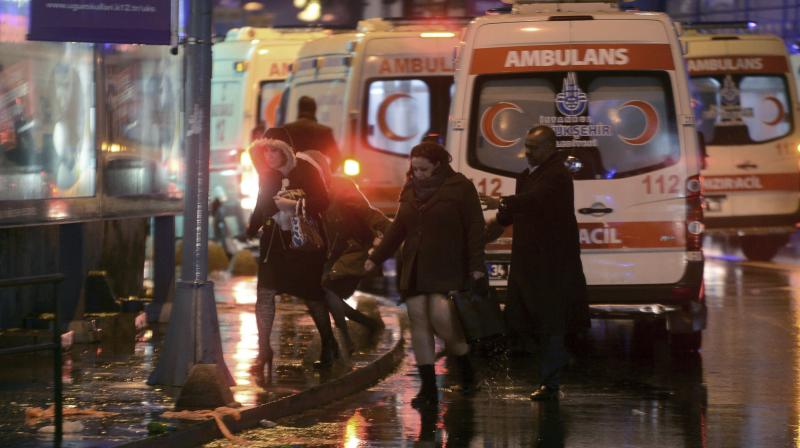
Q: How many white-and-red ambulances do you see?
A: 4